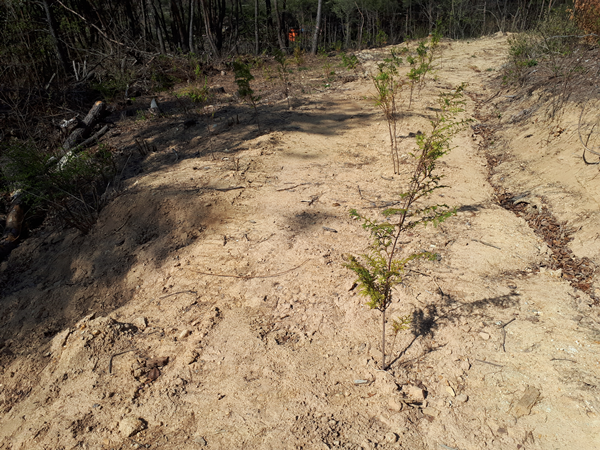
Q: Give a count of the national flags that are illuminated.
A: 0